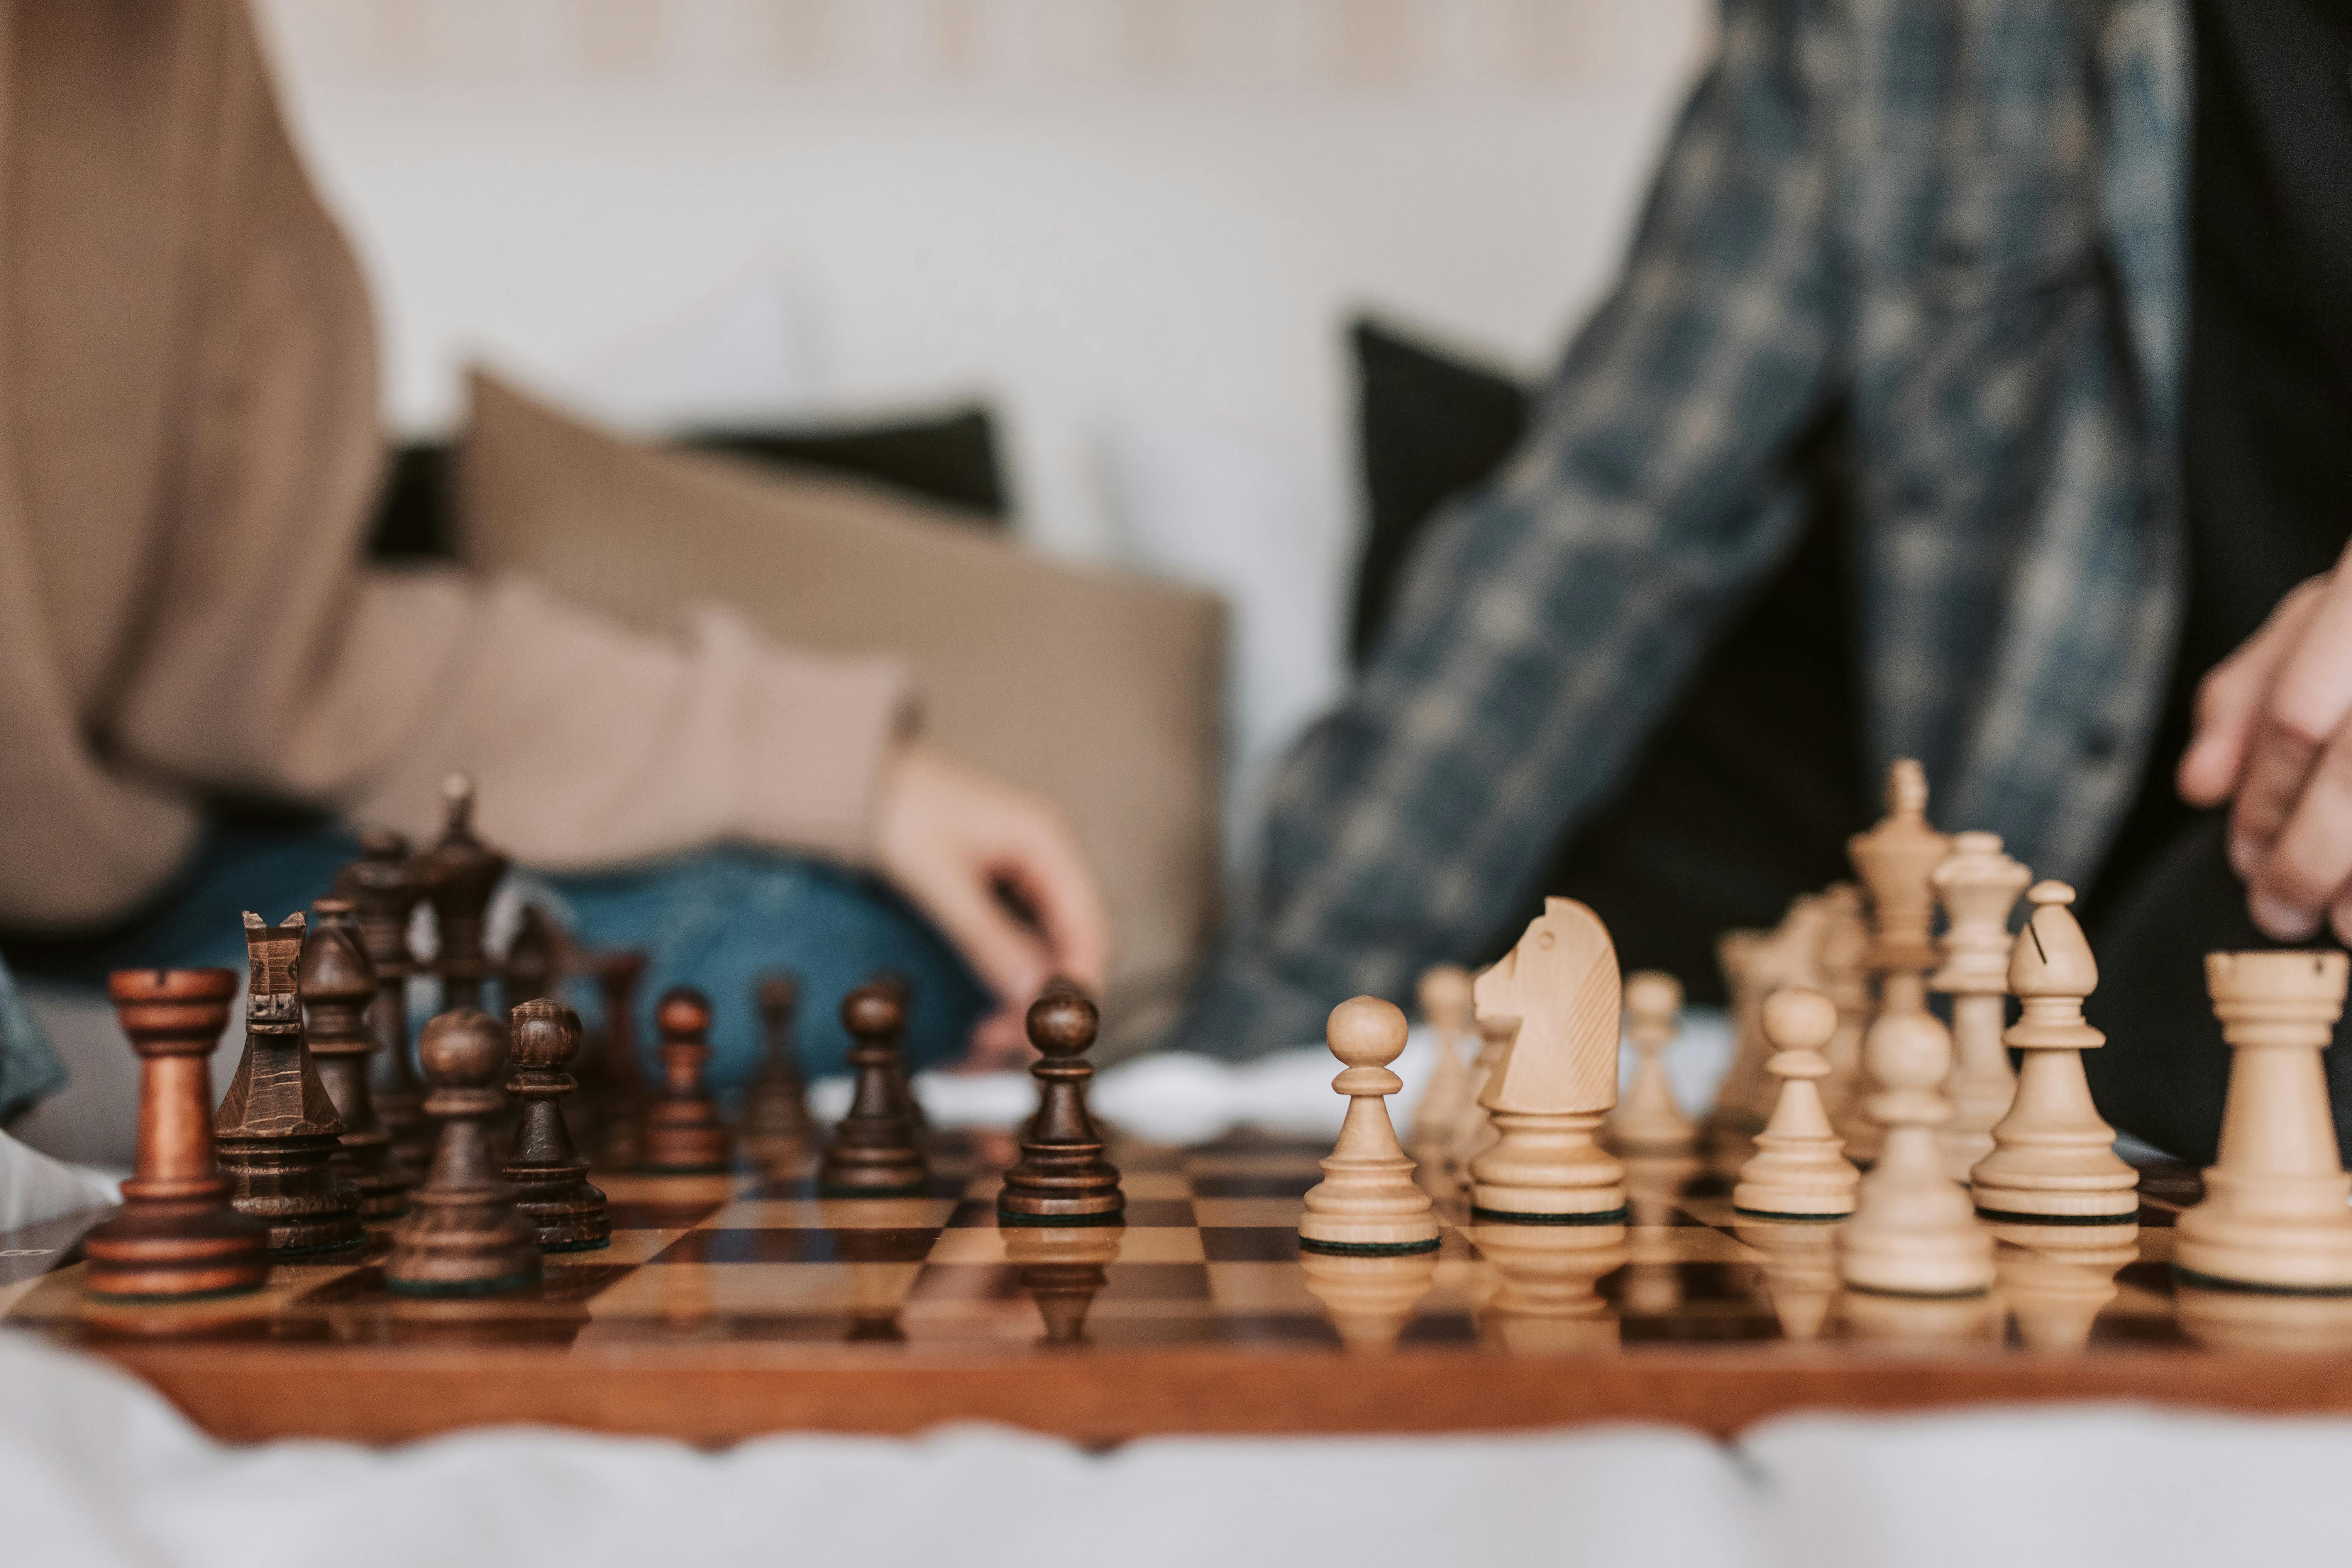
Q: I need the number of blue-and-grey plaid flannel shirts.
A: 1